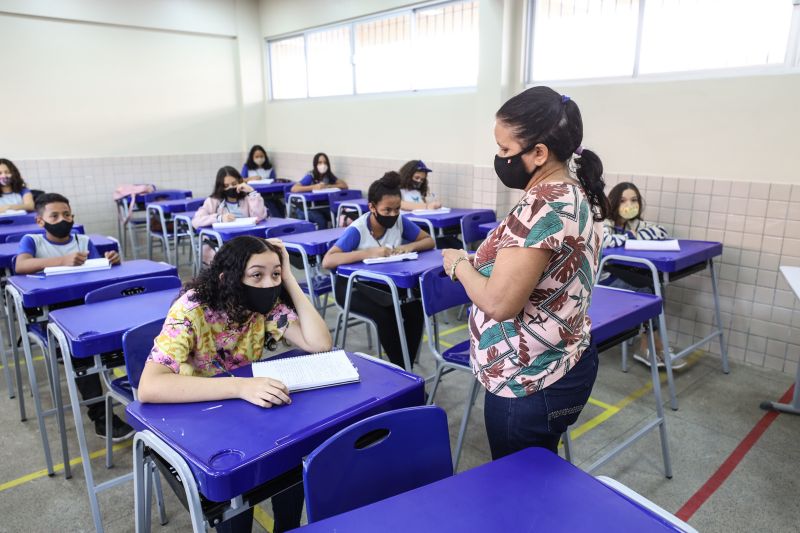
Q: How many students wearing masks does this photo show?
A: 9